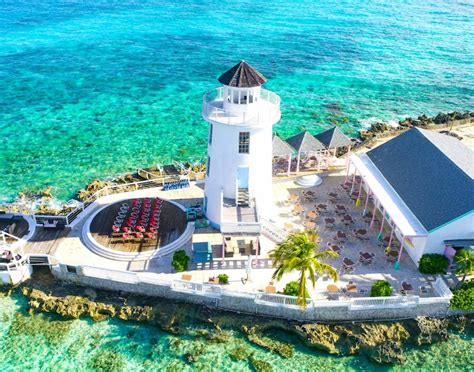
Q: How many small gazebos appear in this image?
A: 3